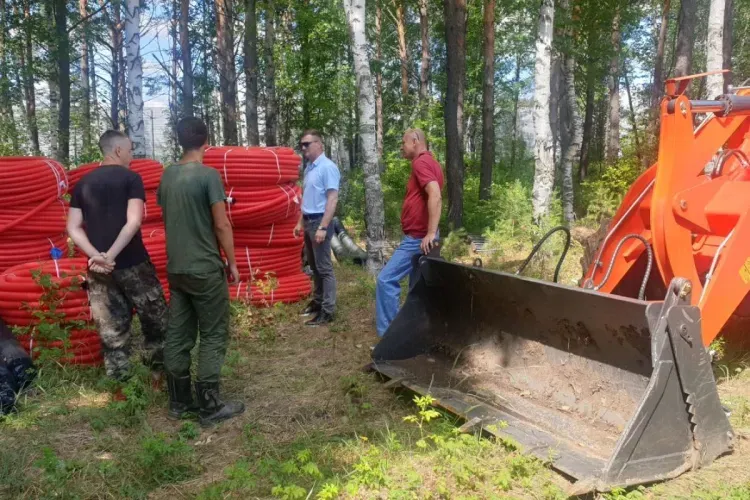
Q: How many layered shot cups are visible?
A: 0